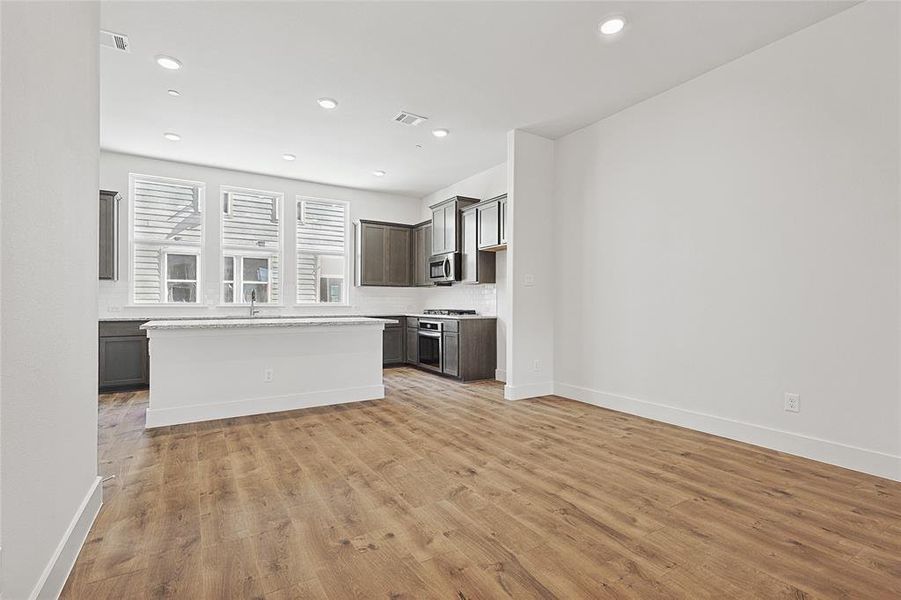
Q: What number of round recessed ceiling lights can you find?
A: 7